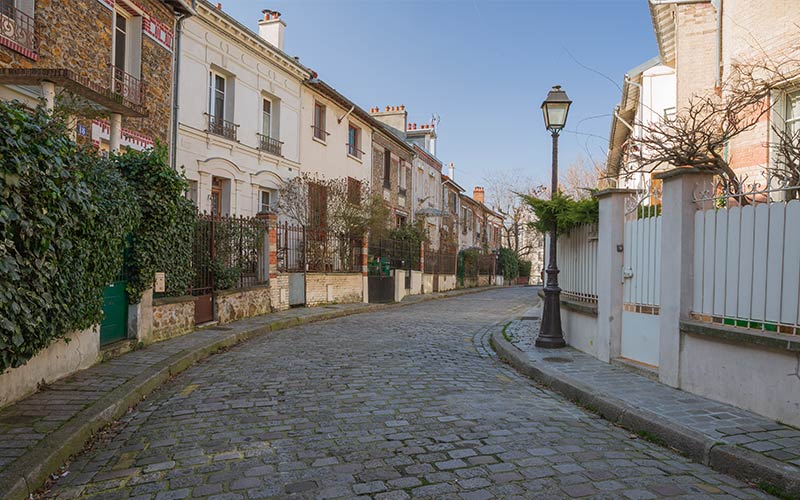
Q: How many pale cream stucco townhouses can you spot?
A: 2